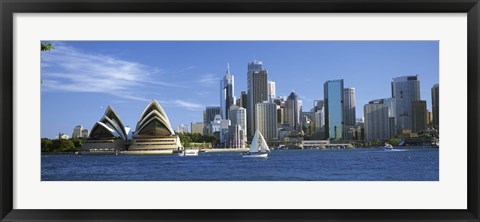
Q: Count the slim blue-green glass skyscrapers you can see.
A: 1